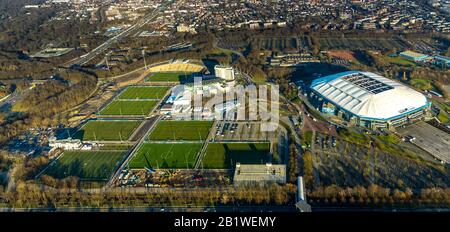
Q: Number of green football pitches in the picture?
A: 8